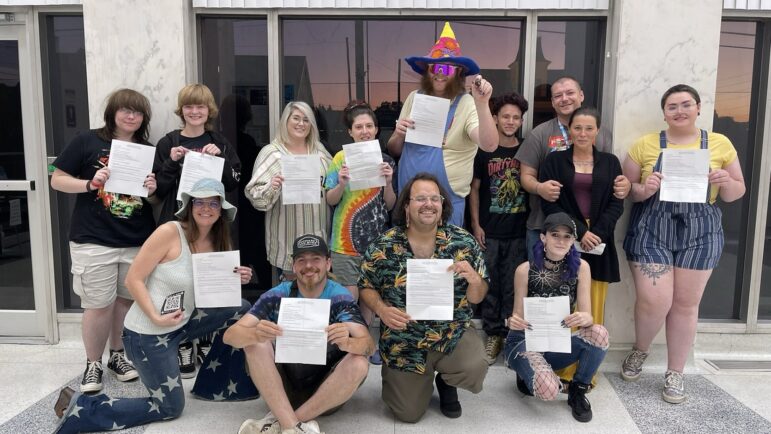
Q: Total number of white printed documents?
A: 10